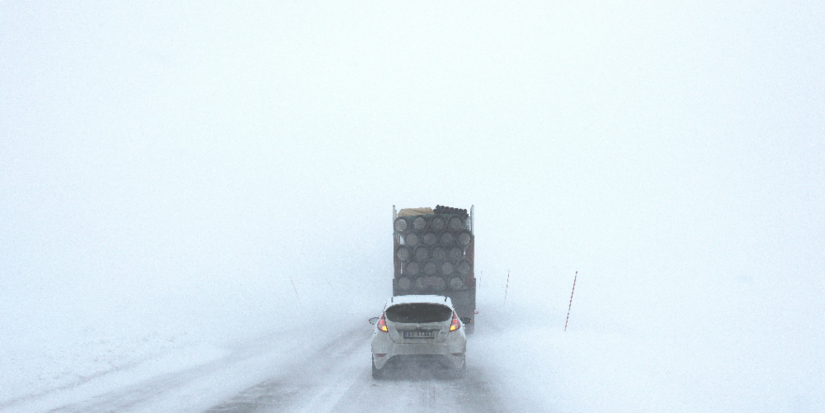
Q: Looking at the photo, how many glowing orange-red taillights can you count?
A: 2